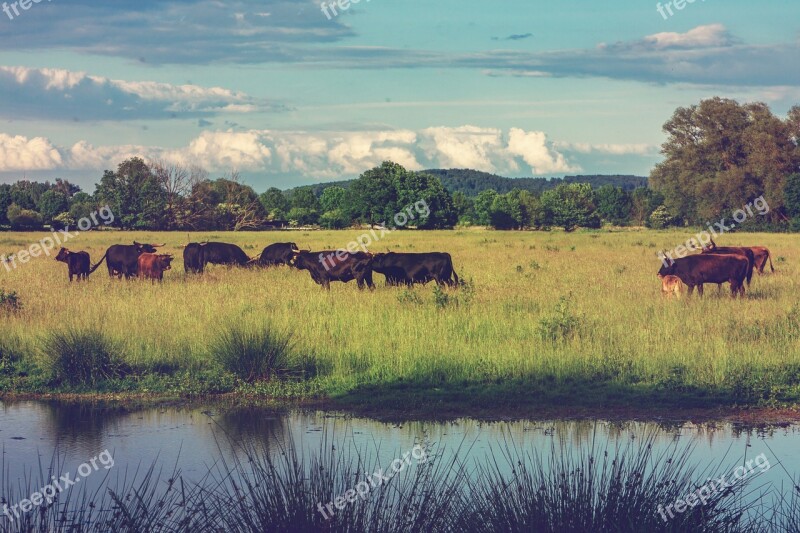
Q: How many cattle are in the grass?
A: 12